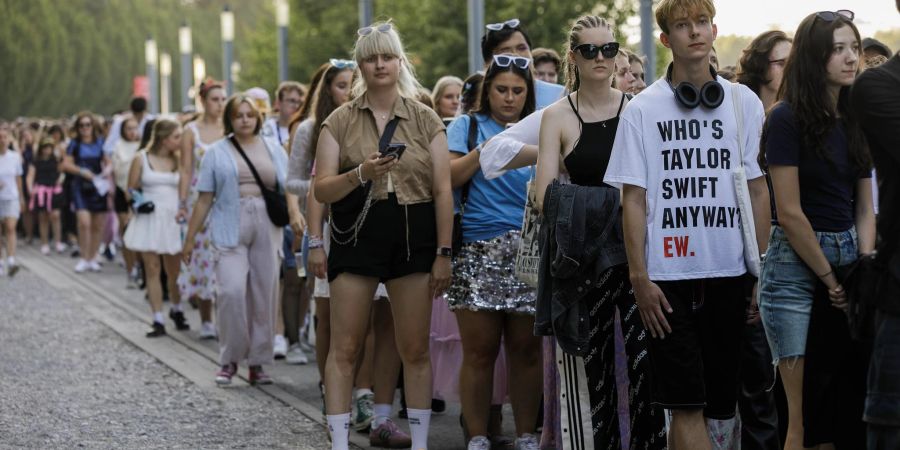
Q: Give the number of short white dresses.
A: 1